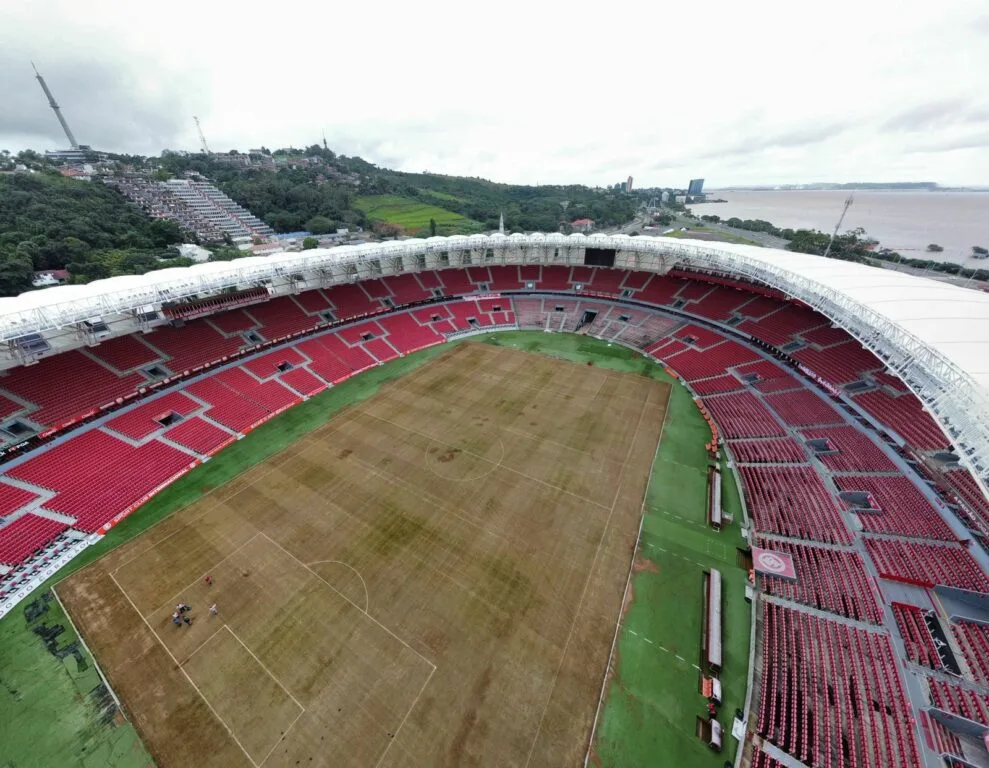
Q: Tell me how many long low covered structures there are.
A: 2